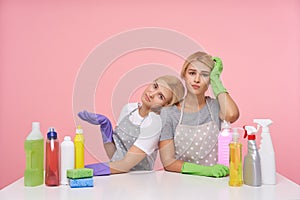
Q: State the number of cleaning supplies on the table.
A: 10